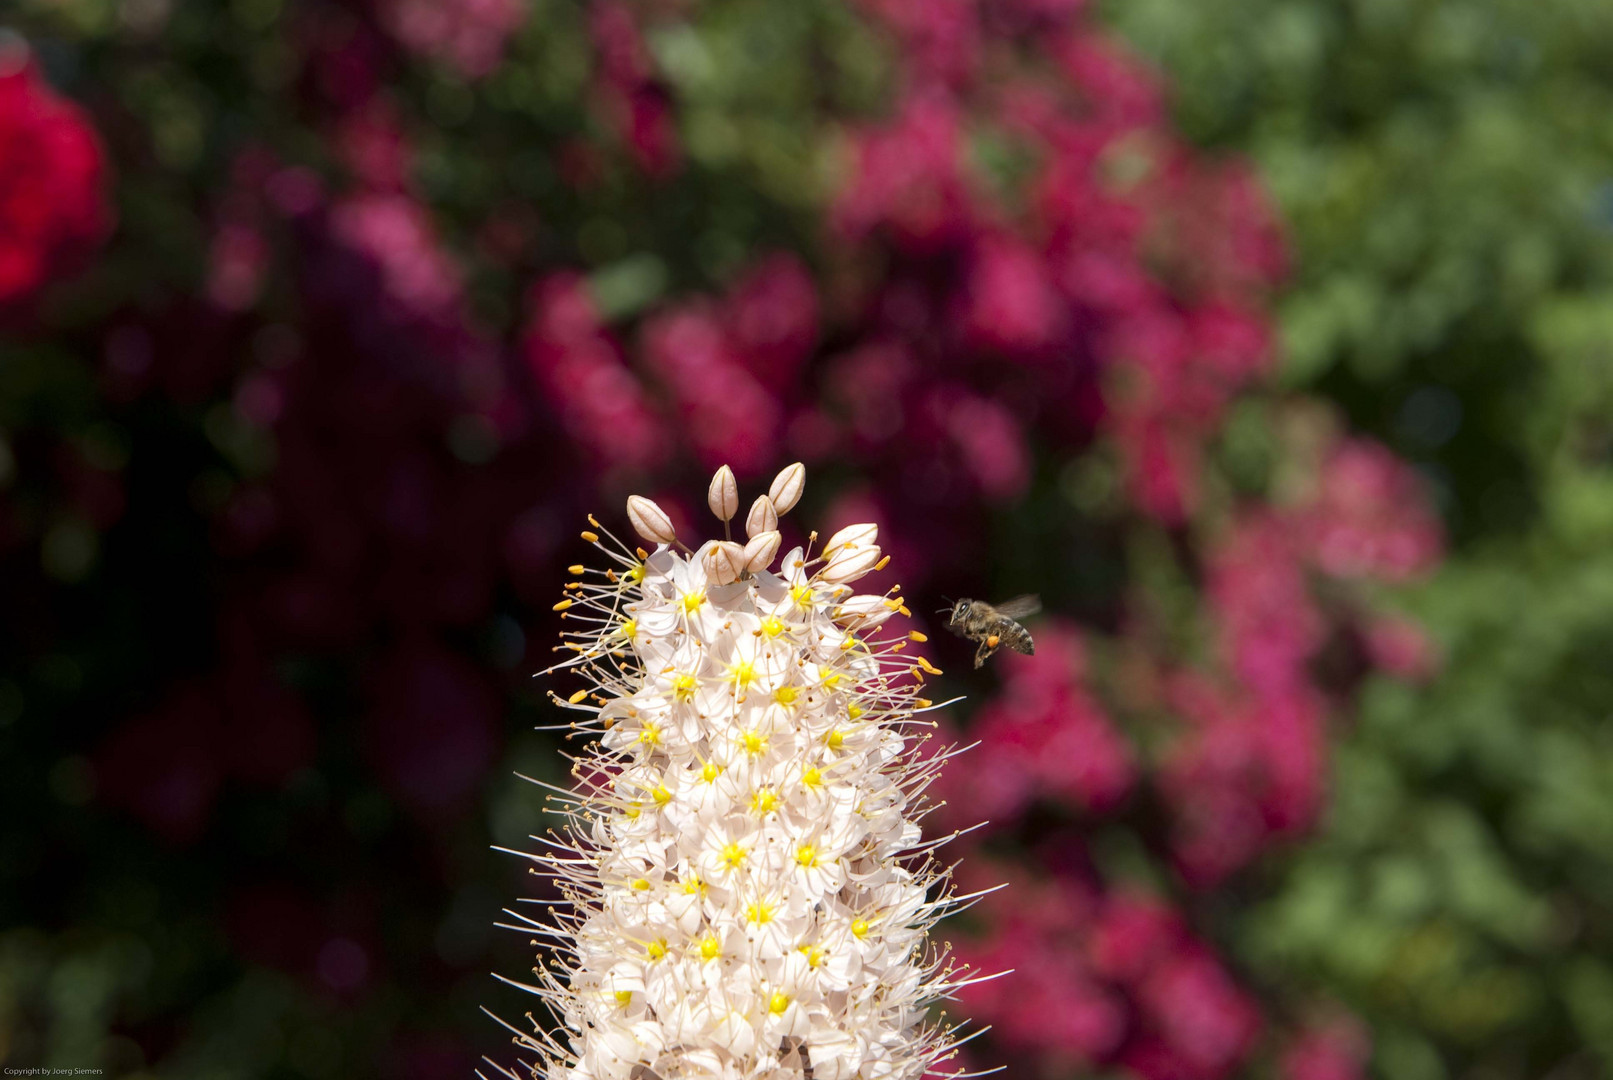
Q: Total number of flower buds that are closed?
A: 9